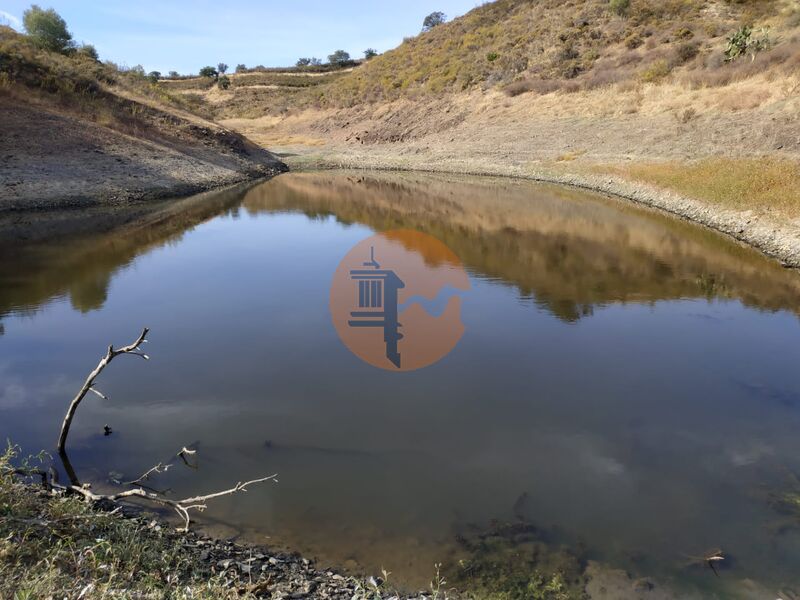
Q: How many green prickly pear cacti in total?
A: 1